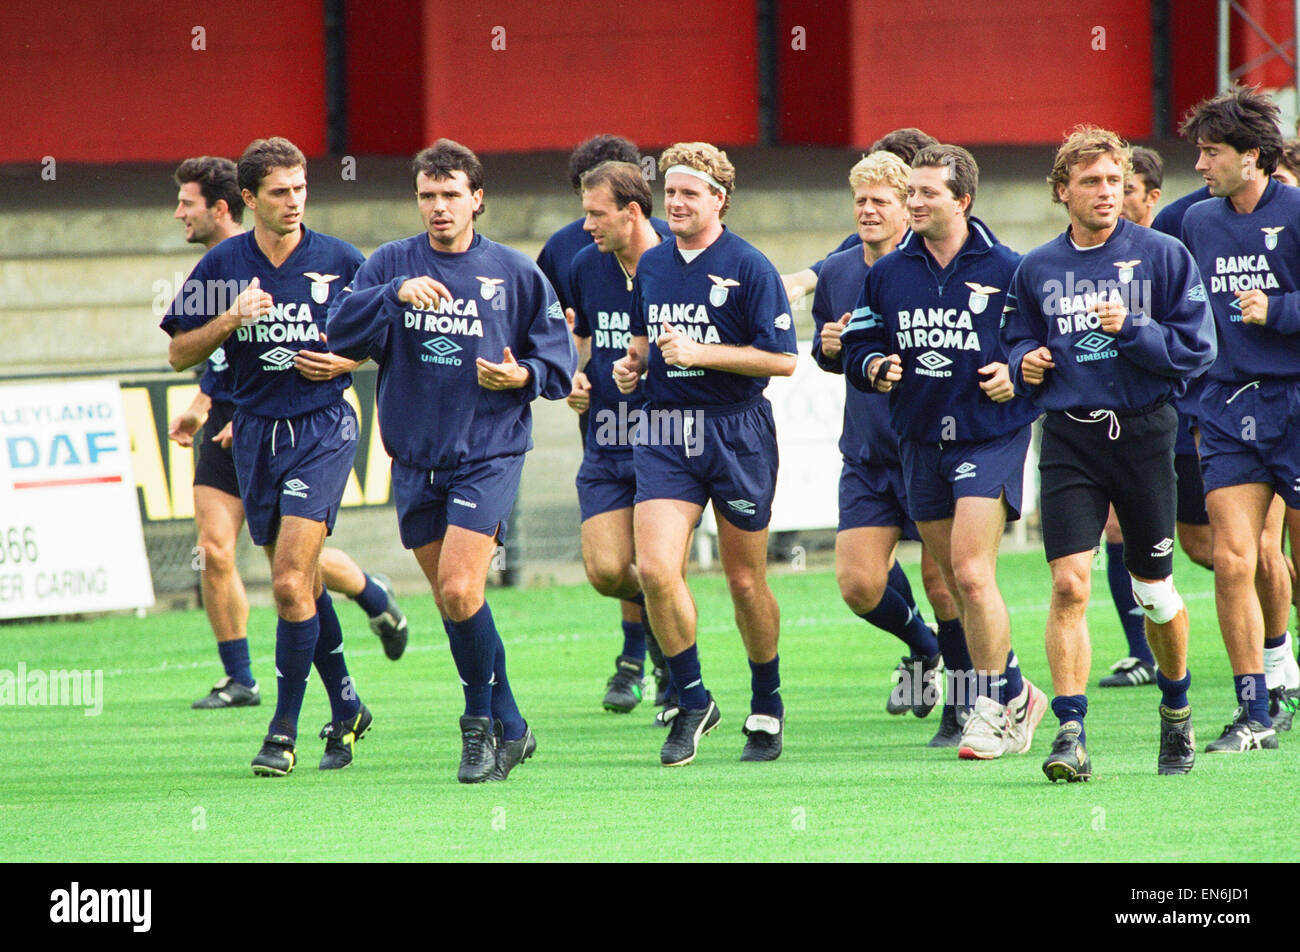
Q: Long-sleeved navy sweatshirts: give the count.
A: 5